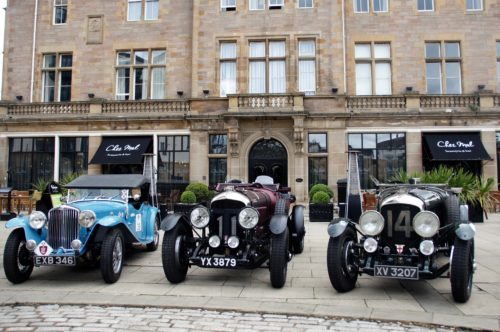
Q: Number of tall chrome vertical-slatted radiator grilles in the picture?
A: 1